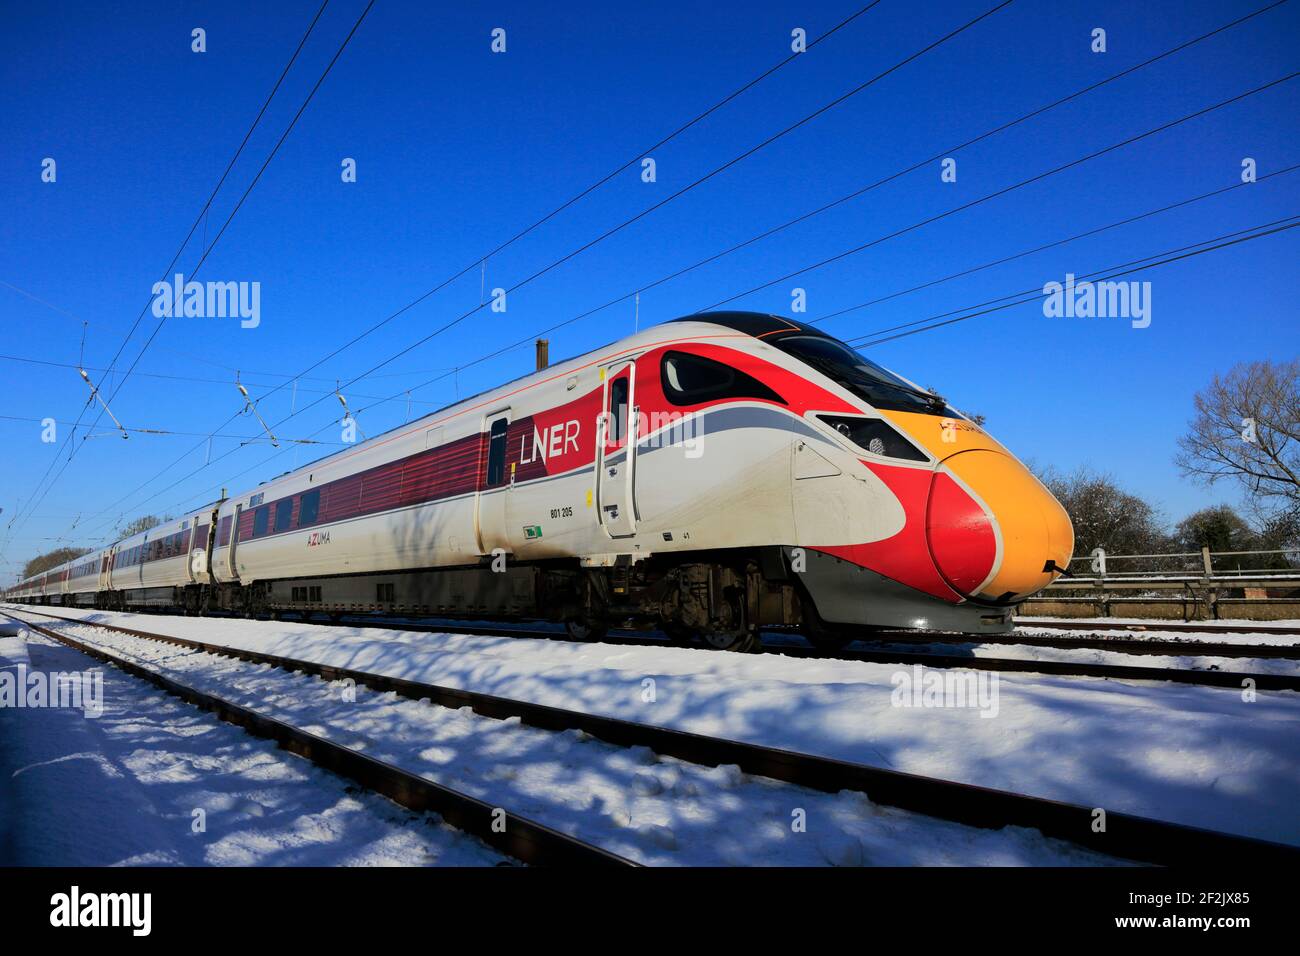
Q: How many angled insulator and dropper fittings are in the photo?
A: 3